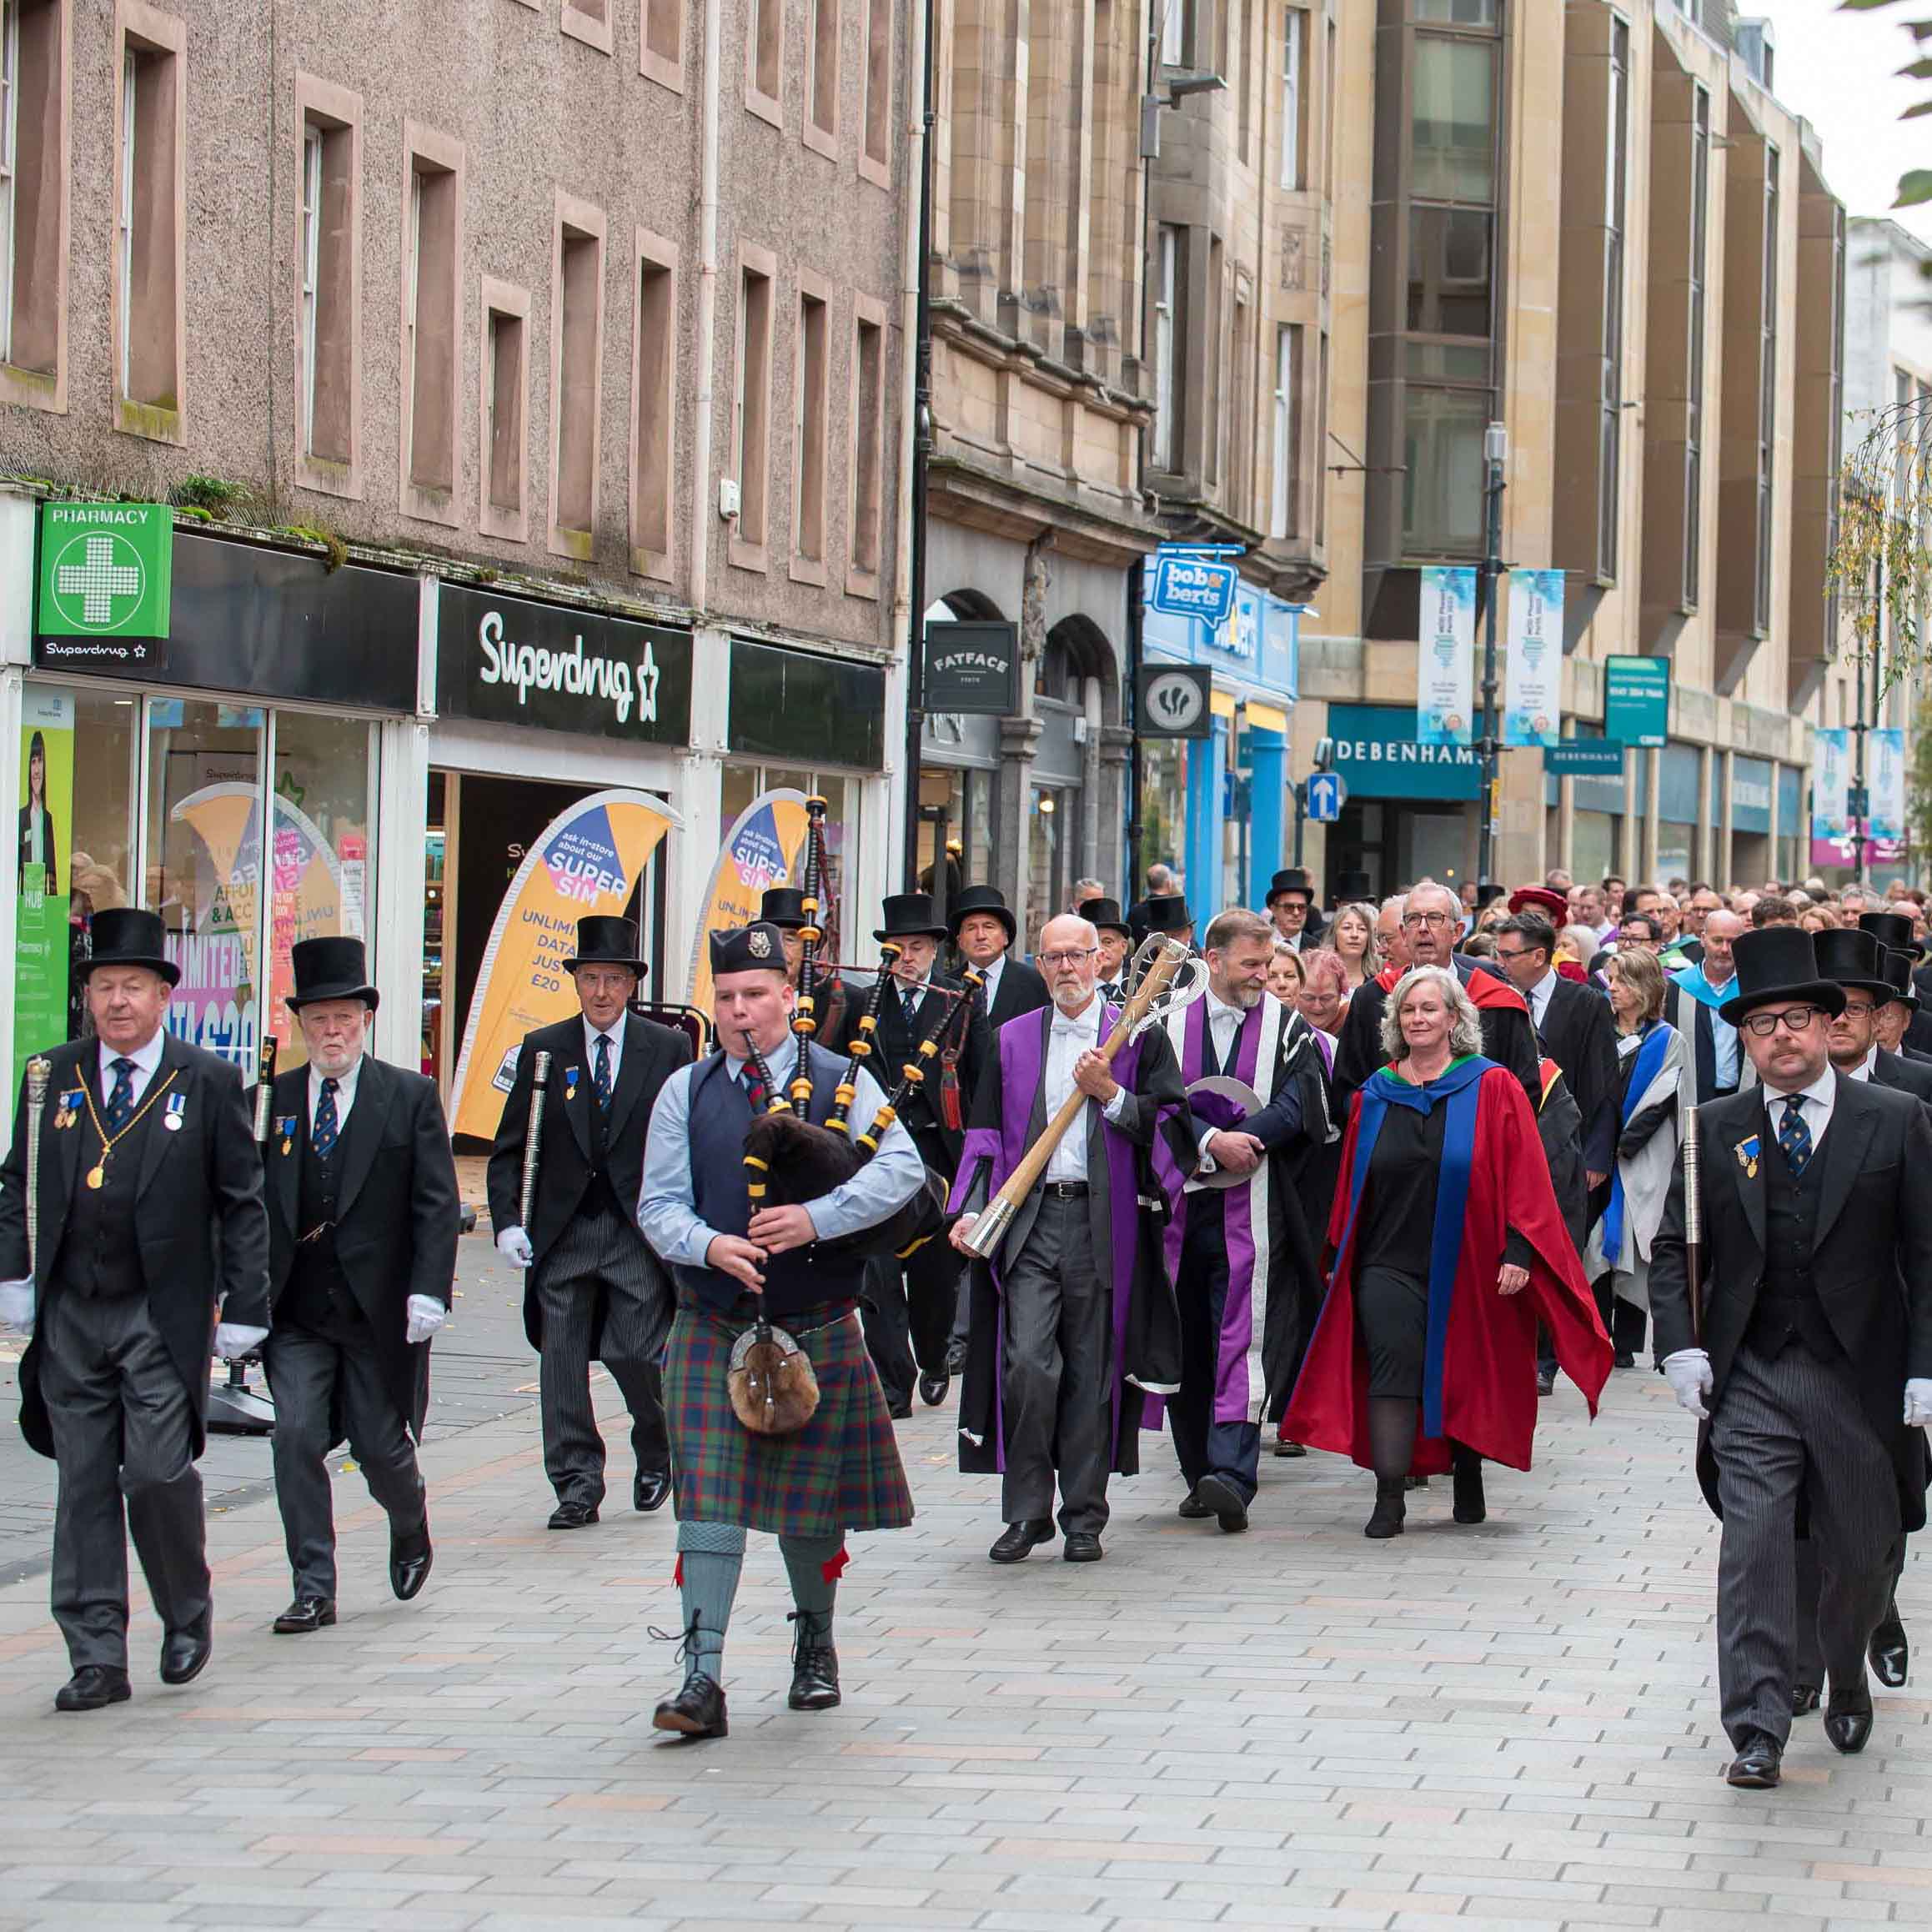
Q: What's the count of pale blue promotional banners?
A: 4